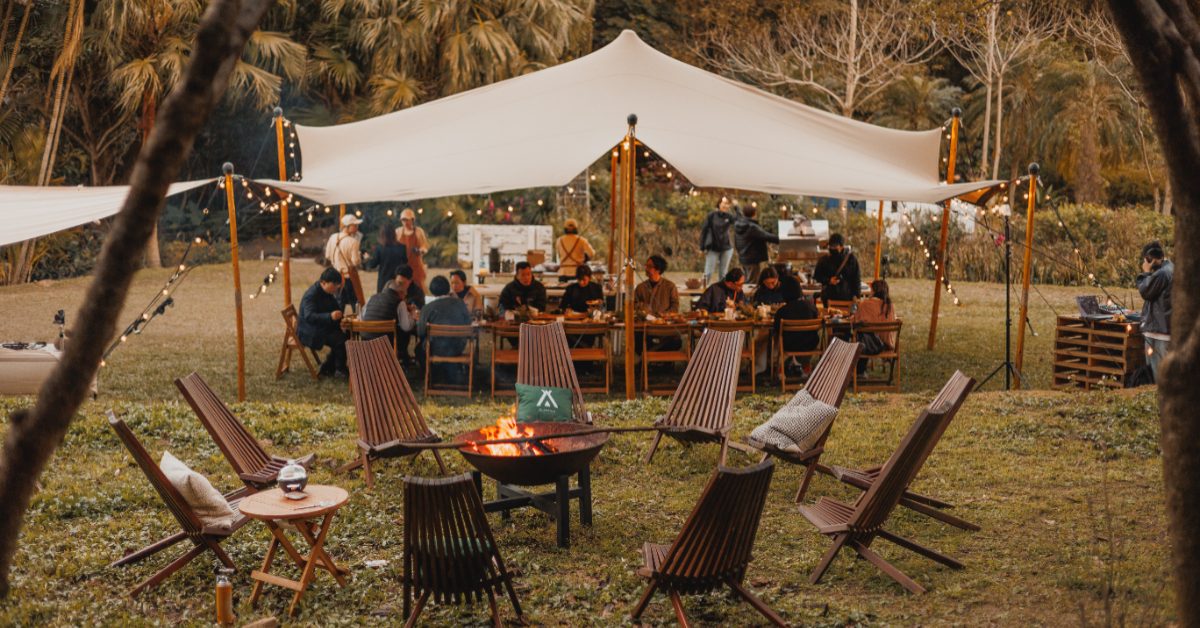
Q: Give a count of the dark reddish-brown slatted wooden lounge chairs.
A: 10